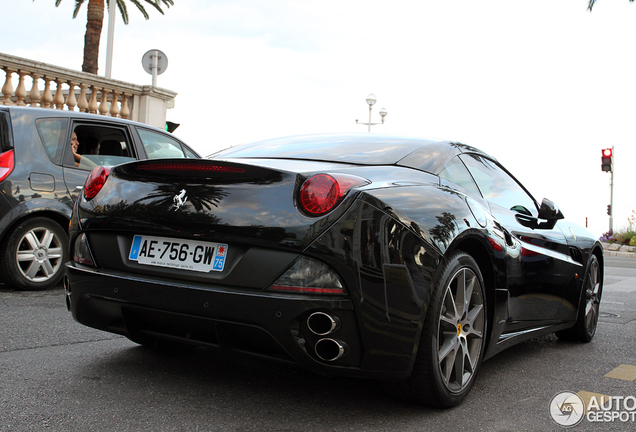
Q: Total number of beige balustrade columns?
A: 11